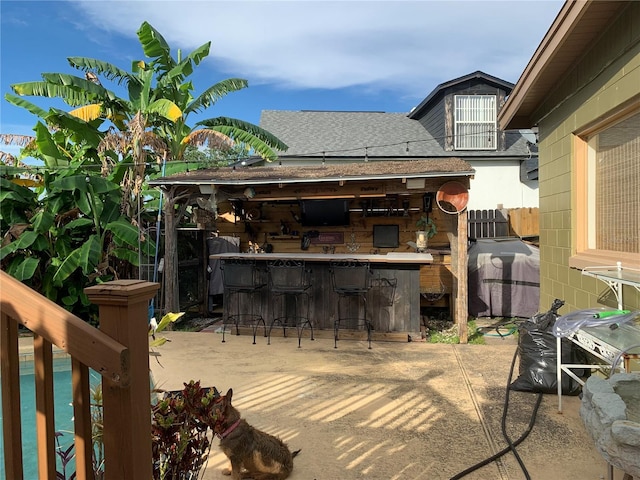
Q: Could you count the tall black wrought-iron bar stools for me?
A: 3